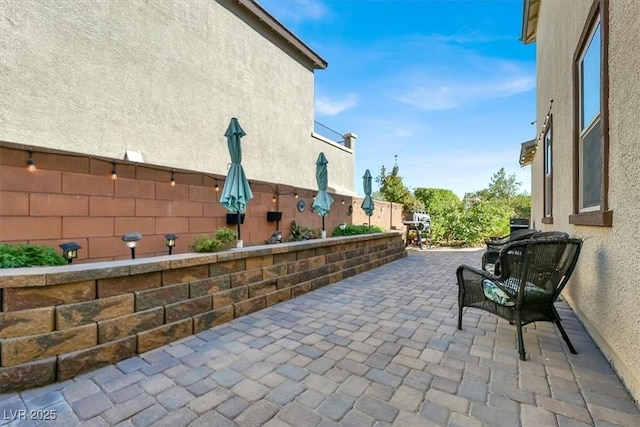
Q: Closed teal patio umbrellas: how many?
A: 3